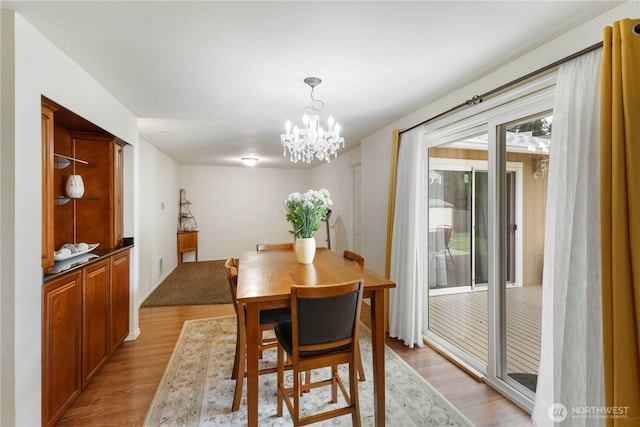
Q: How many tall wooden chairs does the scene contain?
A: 4